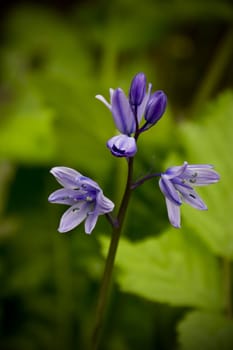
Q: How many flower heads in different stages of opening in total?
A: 6